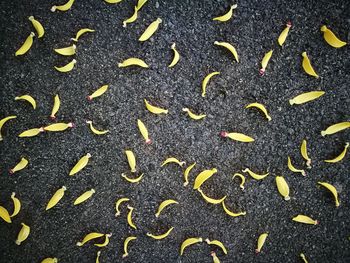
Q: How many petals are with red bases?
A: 12